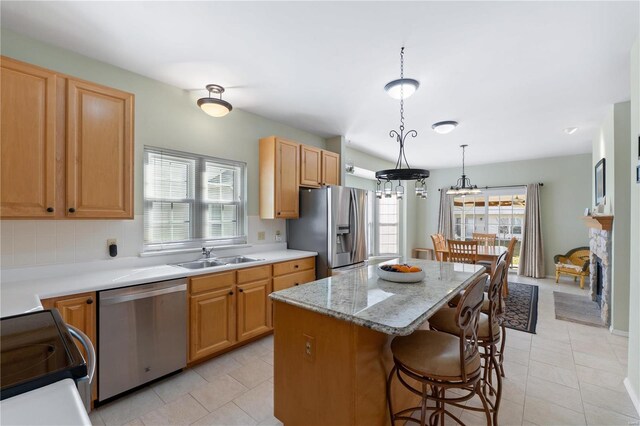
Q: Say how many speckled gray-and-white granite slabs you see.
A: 1